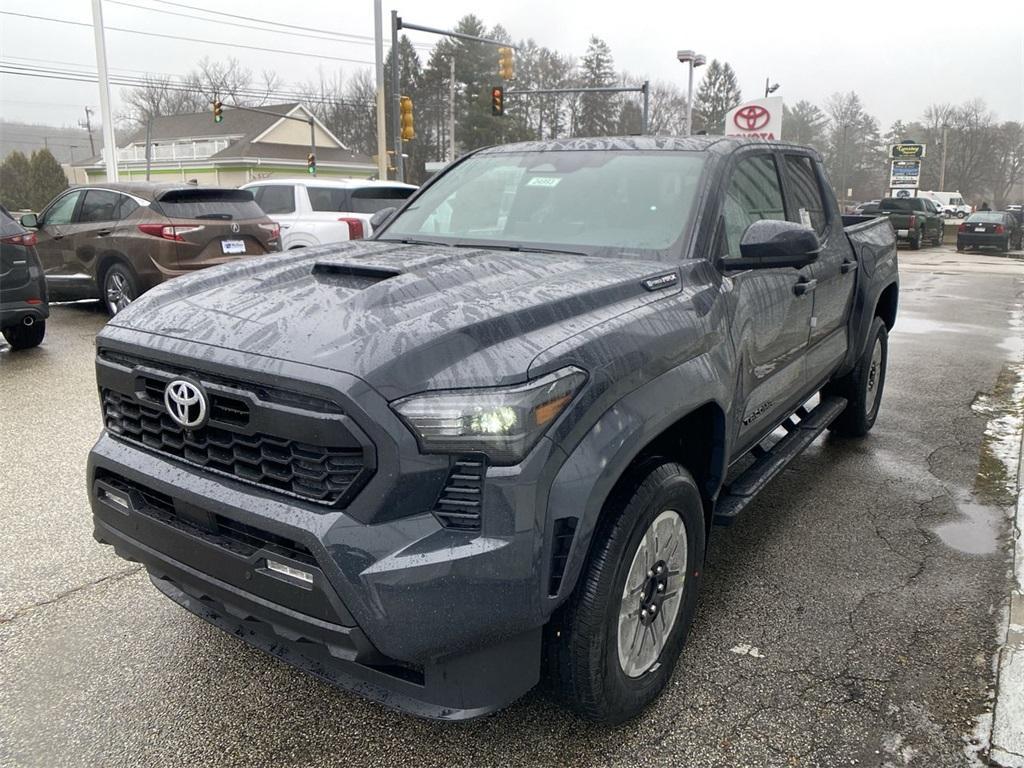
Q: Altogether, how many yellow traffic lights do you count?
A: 2